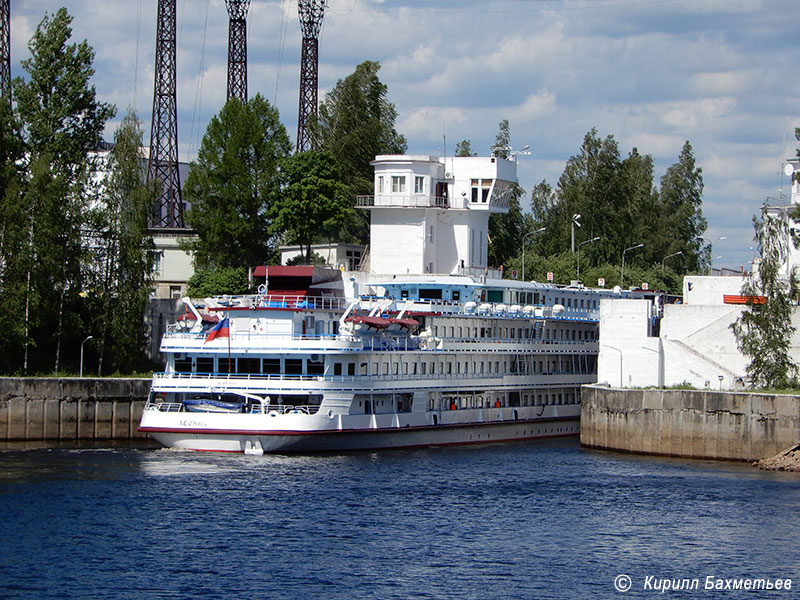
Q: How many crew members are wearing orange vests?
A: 2